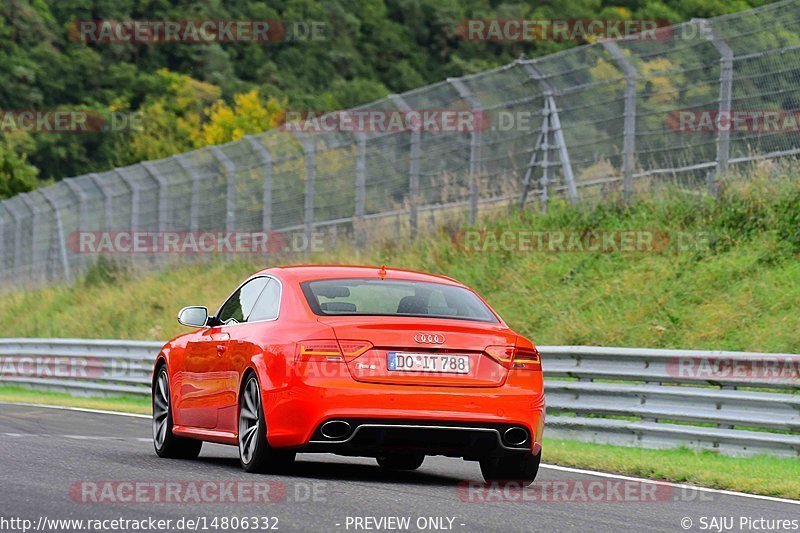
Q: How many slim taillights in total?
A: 2